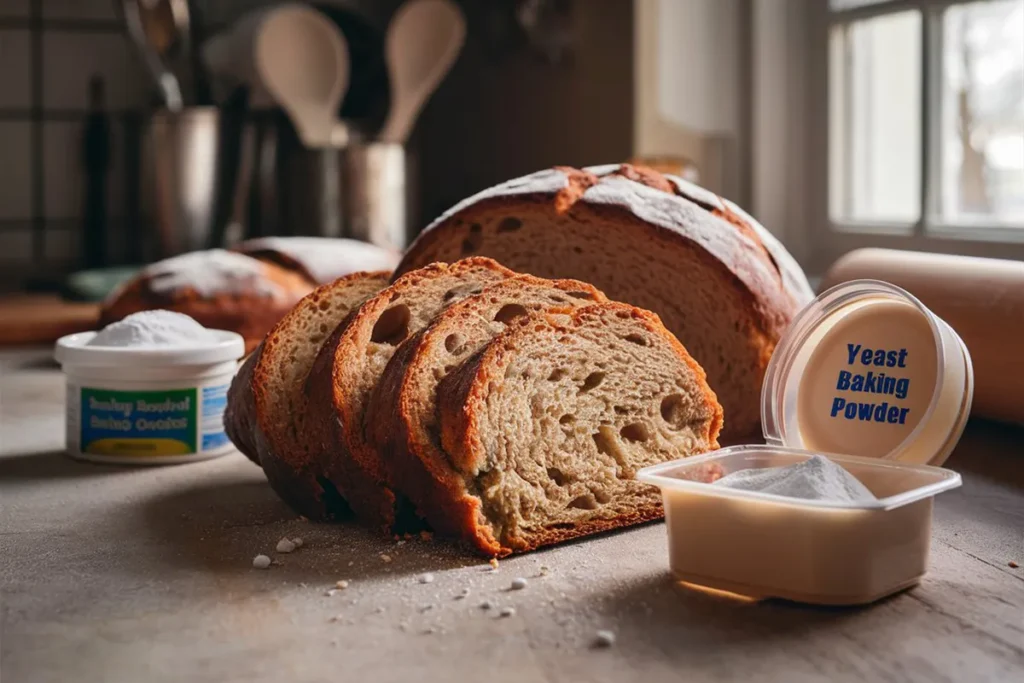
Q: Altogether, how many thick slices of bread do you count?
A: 4